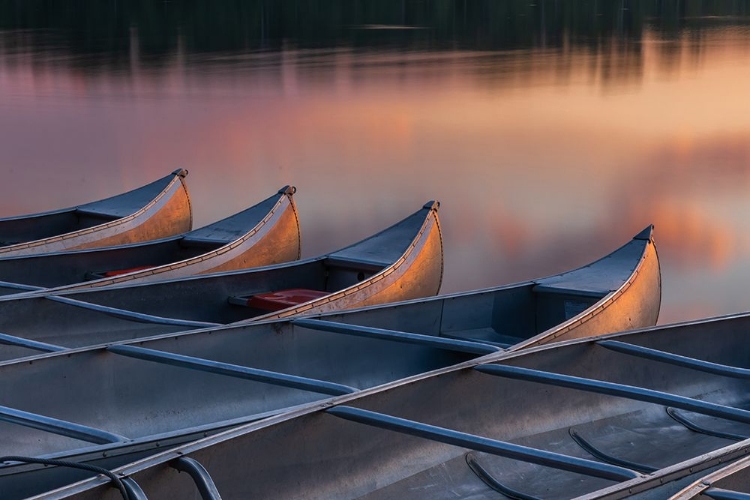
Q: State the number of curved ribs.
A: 3